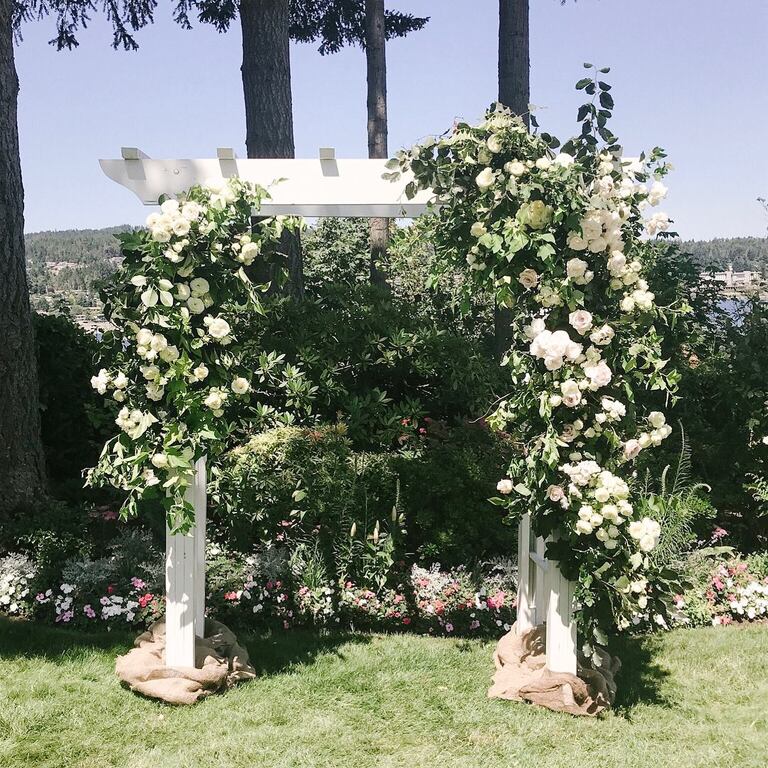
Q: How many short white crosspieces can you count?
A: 3